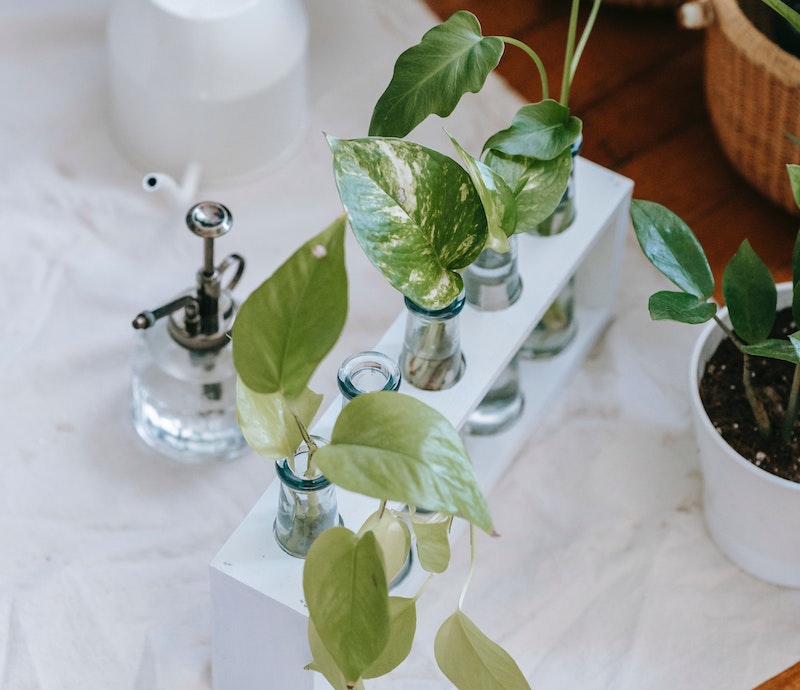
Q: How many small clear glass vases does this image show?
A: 5